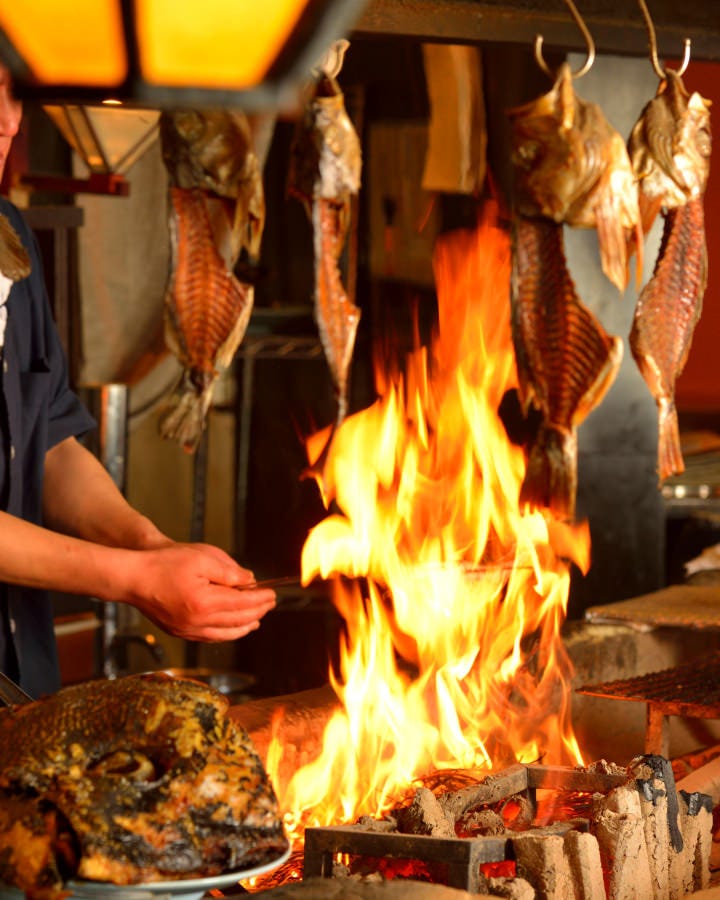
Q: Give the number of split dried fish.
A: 4